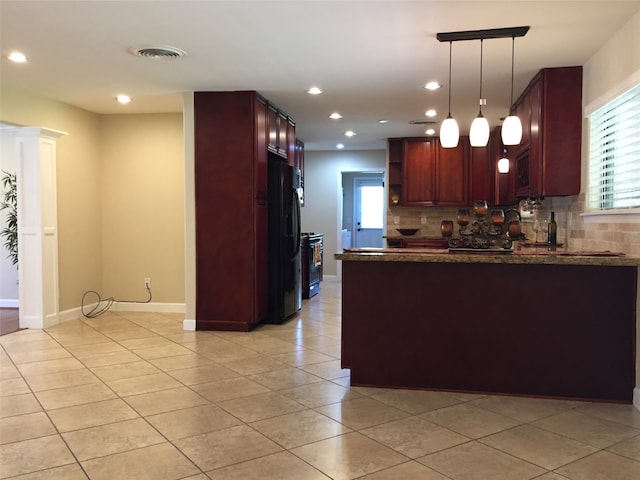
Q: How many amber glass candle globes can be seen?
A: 5